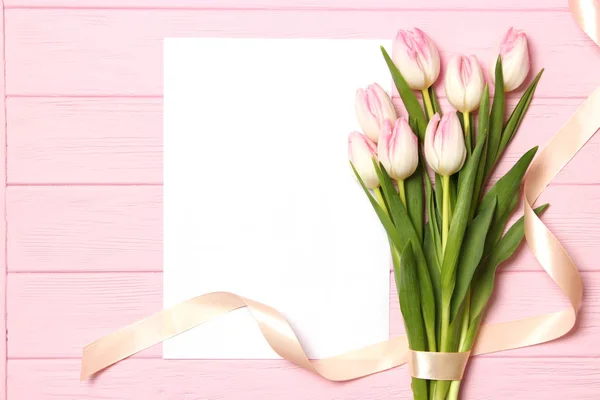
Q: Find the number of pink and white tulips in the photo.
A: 7